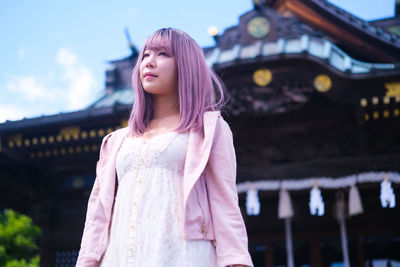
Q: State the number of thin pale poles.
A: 2